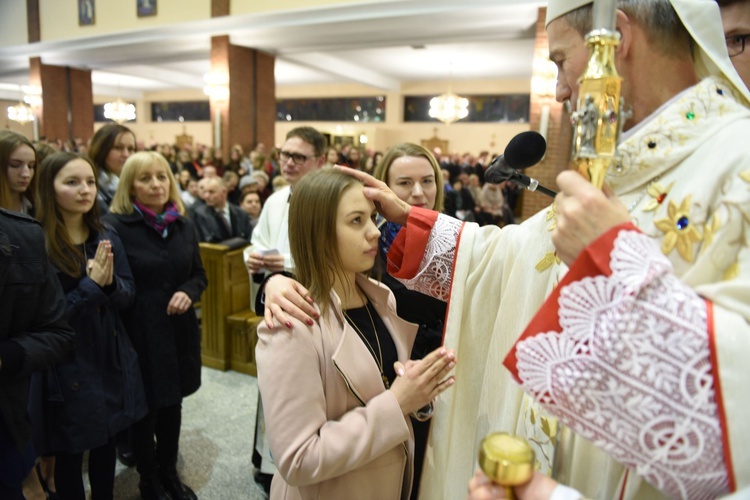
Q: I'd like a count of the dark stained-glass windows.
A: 4